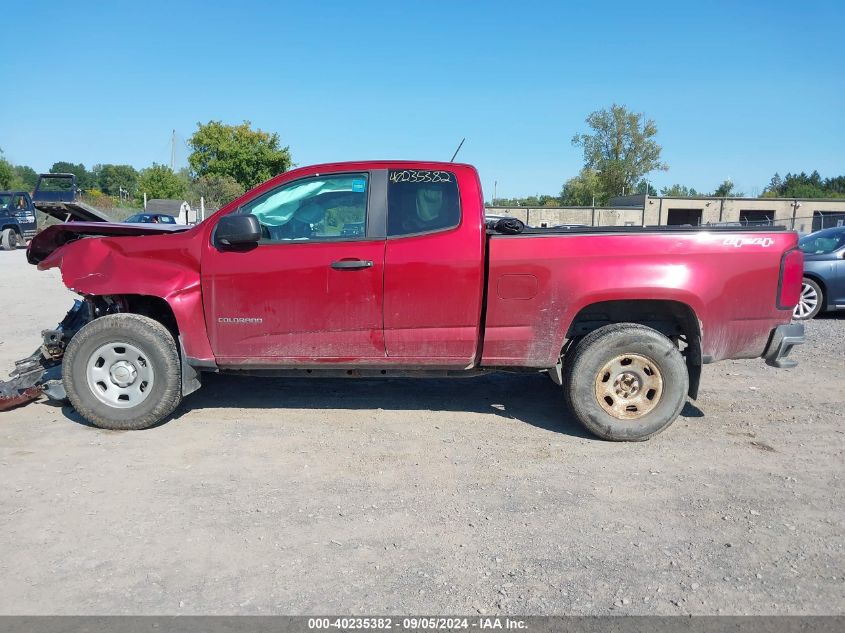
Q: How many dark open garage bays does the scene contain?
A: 3